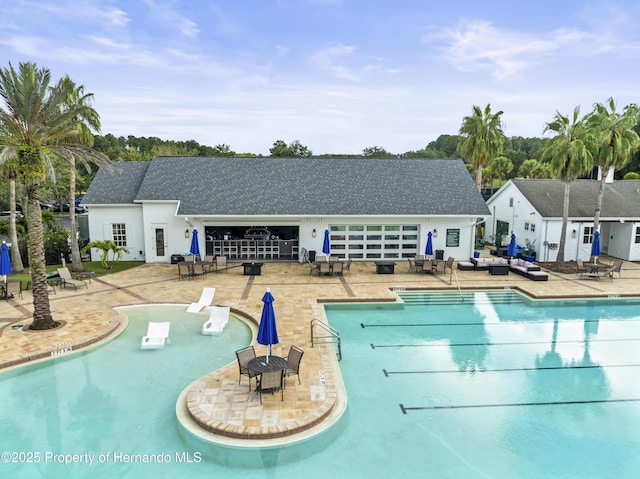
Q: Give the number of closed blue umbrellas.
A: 7